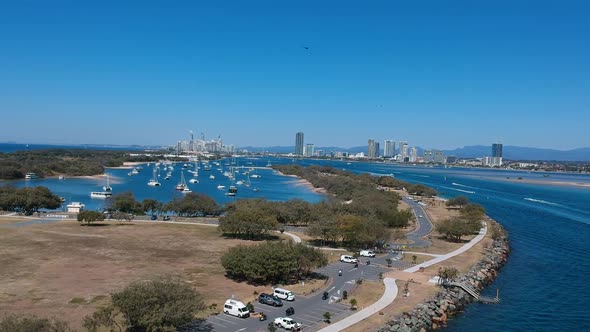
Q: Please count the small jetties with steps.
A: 1